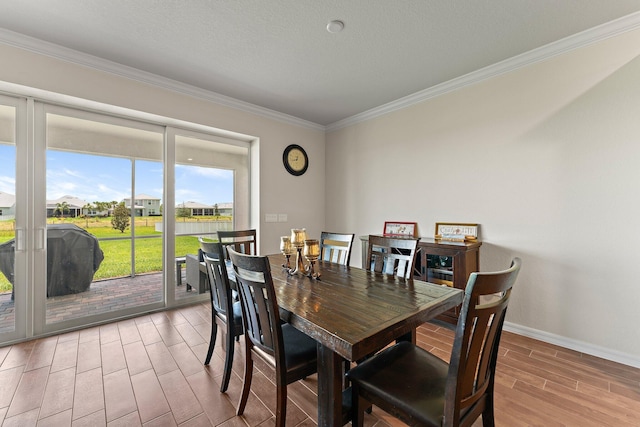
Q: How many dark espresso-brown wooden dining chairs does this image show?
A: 6